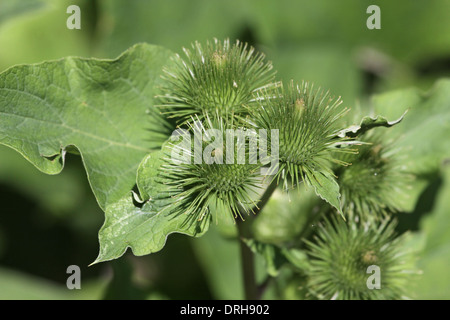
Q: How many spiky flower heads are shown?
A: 5